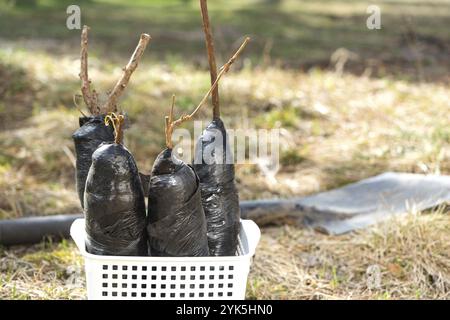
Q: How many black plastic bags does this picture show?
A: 4